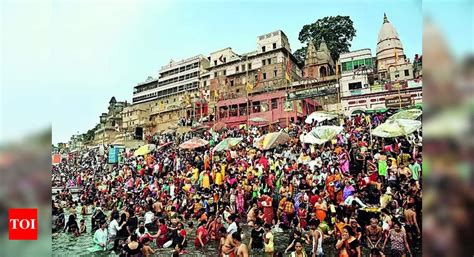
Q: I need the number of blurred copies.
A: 2